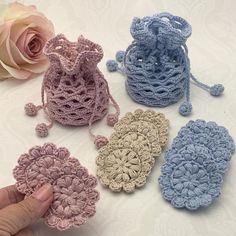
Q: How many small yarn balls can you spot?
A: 8